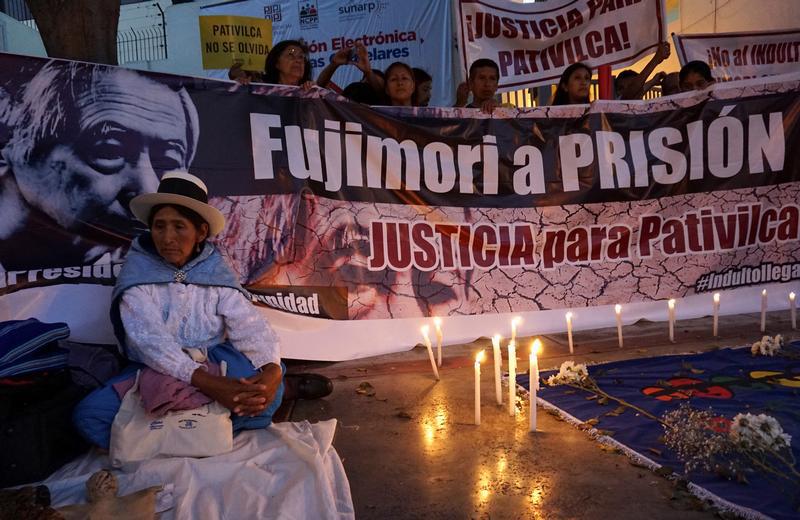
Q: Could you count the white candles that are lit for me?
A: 13